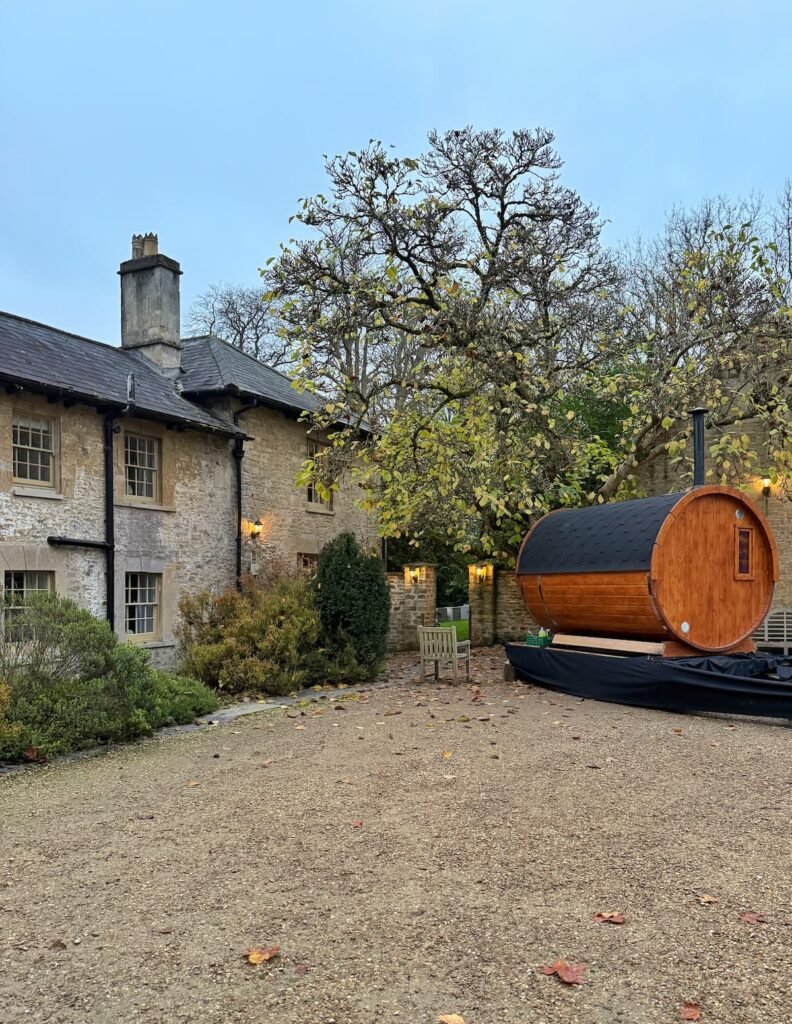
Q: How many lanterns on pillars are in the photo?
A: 2